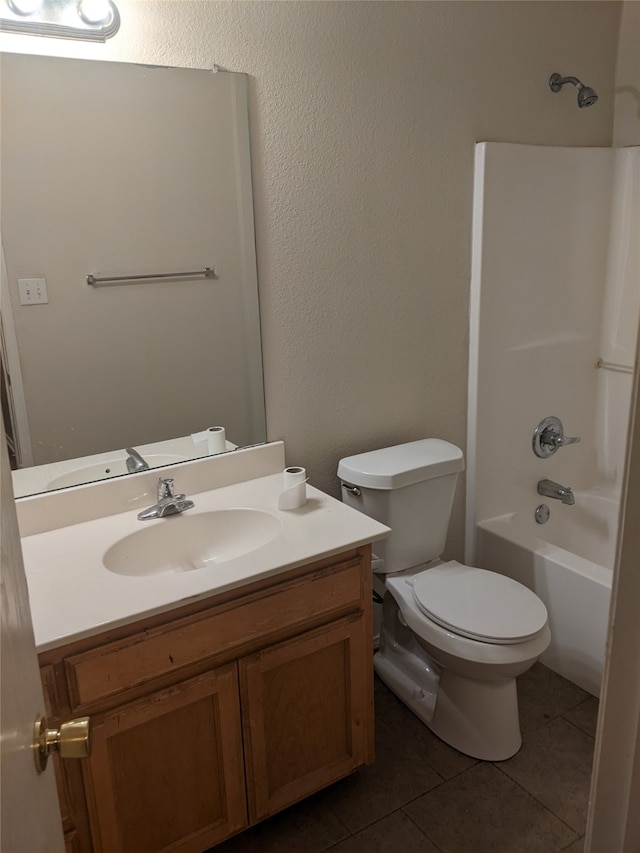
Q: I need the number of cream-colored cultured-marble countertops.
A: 1